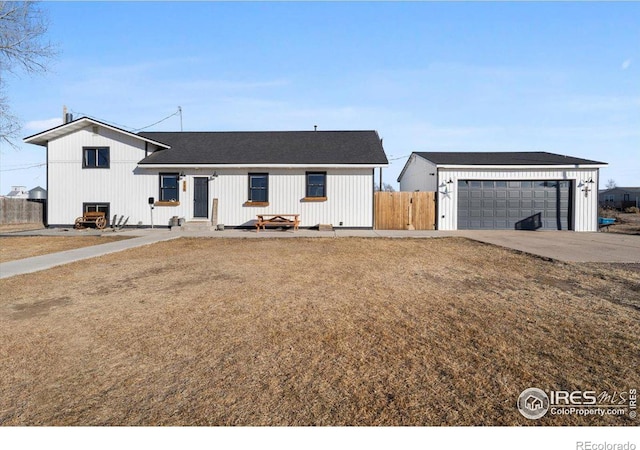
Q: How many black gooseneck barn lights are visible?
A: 4